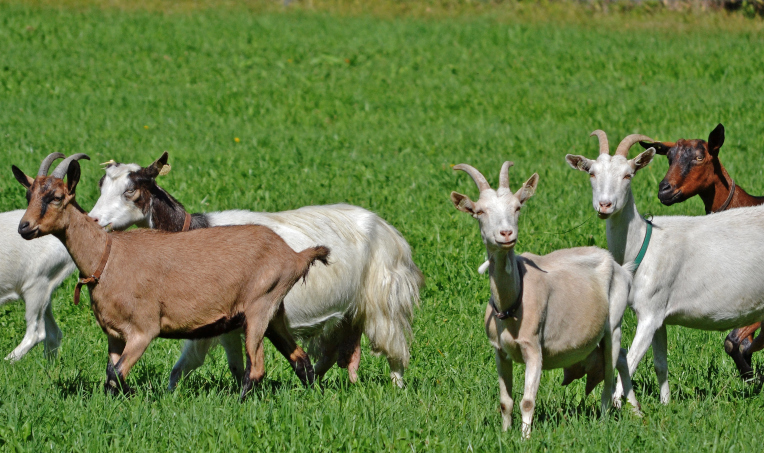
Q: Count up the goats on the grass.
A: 6